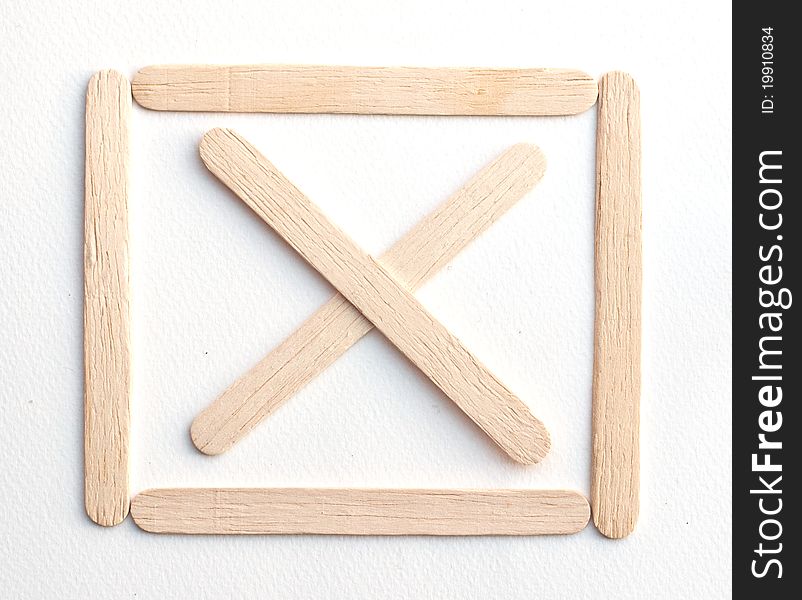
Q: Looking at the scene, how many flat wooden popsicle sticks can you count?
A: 6